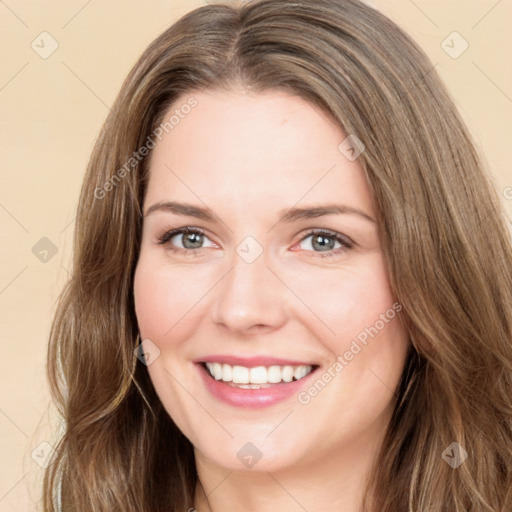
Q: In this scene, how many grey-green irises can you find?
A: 2